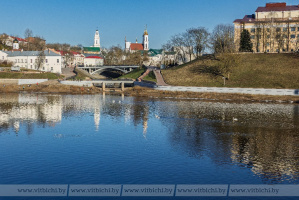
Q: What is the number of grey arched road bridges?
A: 1